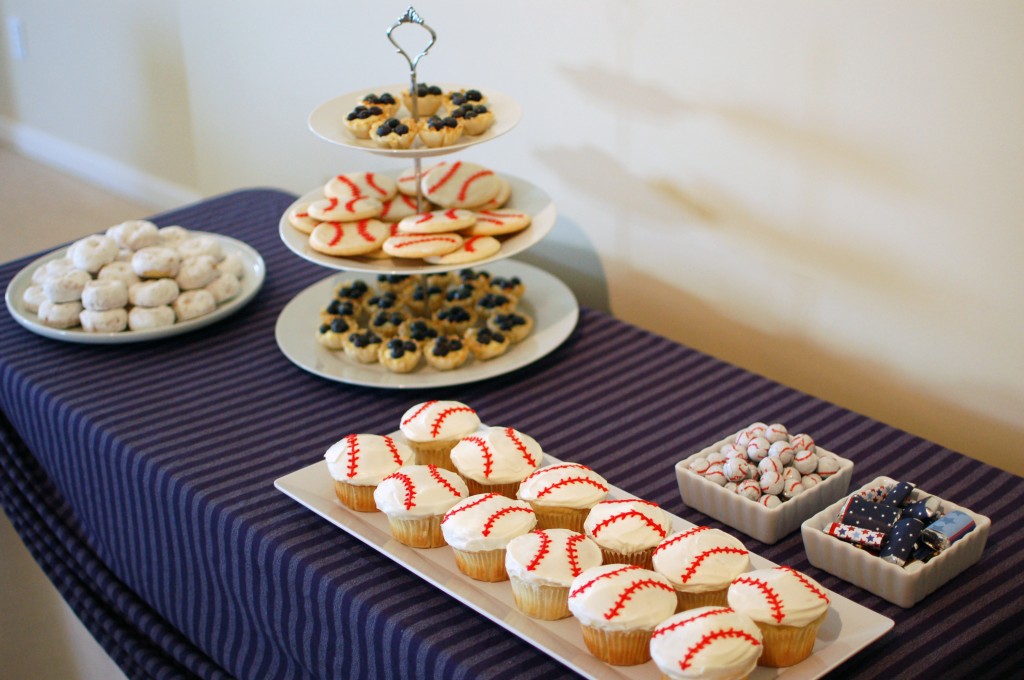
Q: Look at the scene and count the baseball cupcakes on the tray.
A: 12